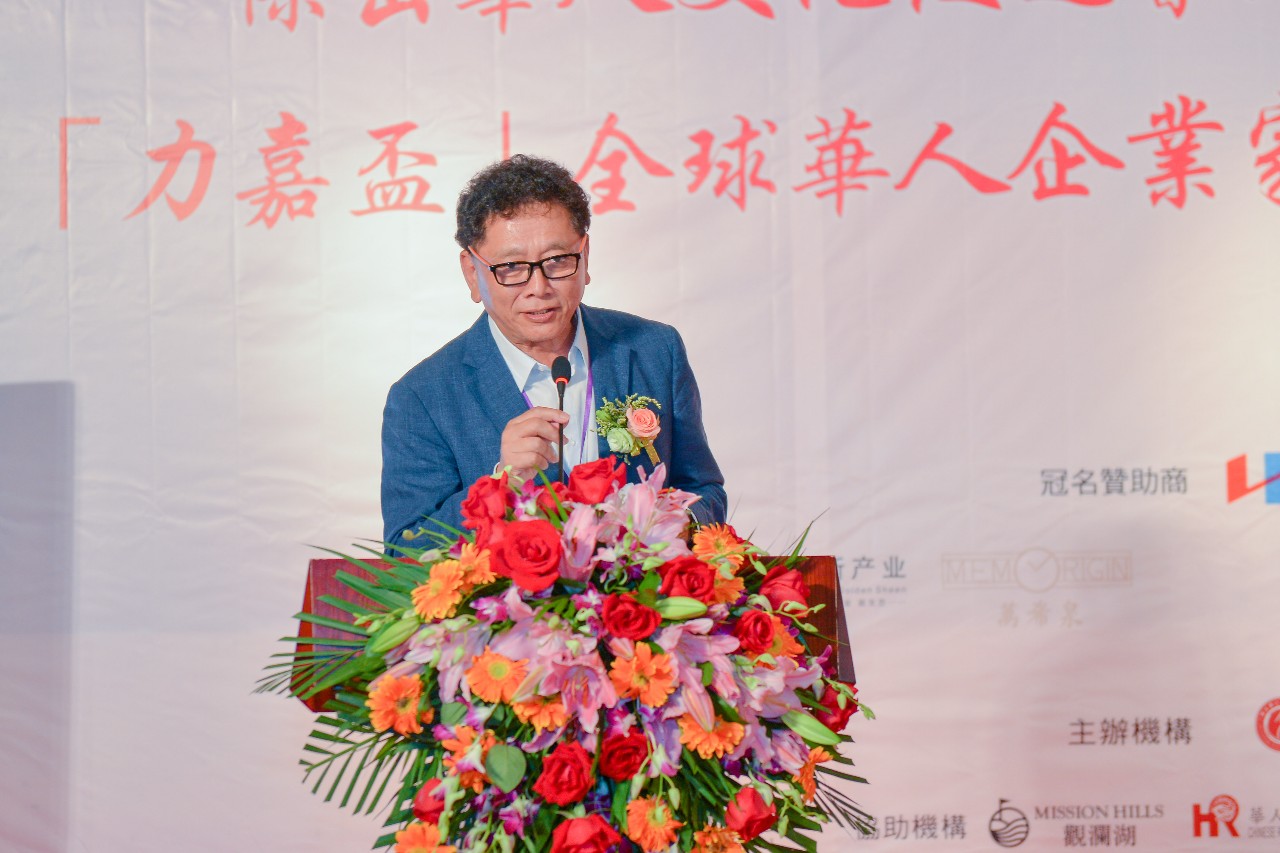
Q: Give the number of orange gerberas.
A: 15